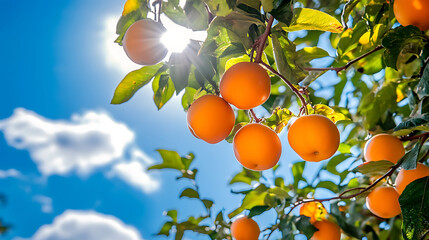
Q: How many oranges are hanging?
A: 12